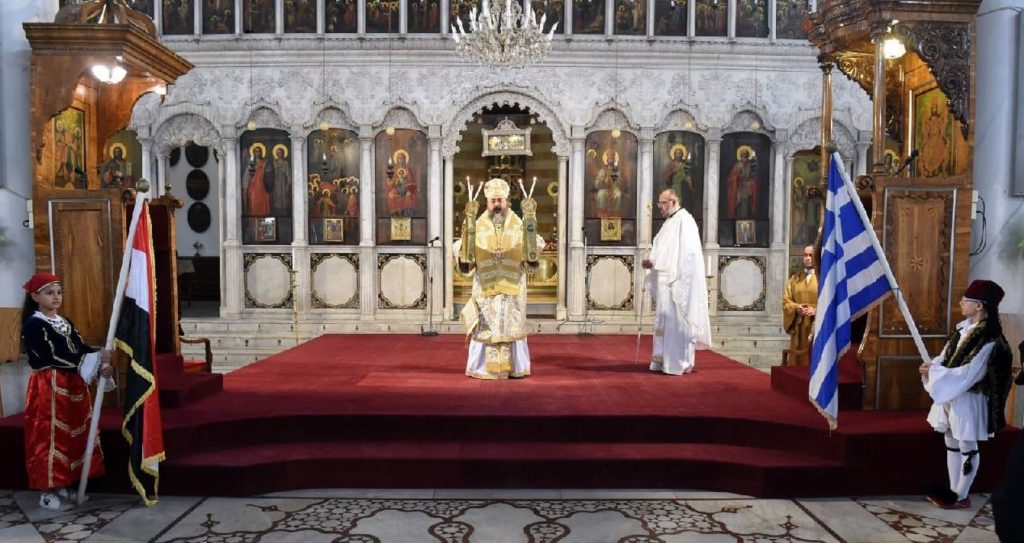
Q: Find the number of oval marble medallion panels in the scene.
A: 5